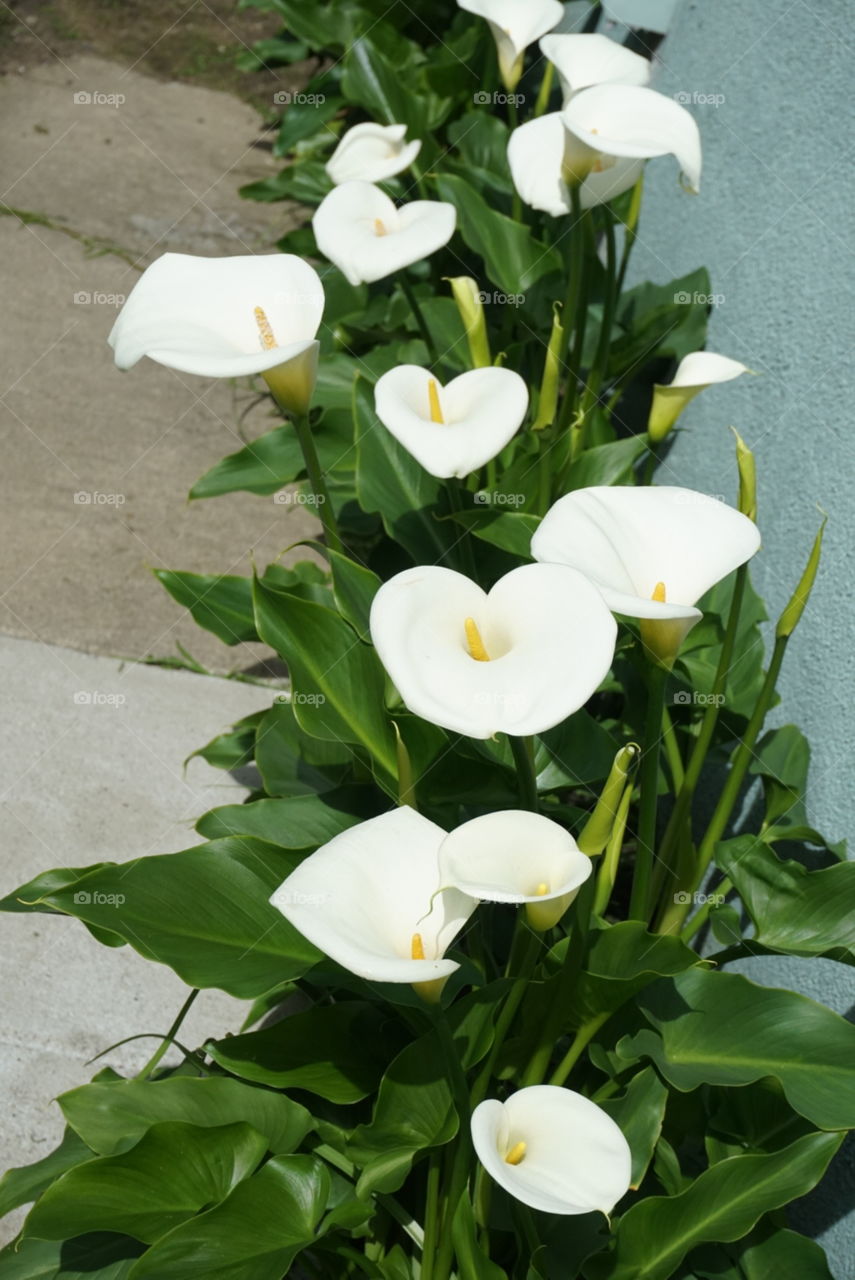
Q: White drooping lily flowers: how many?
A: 14